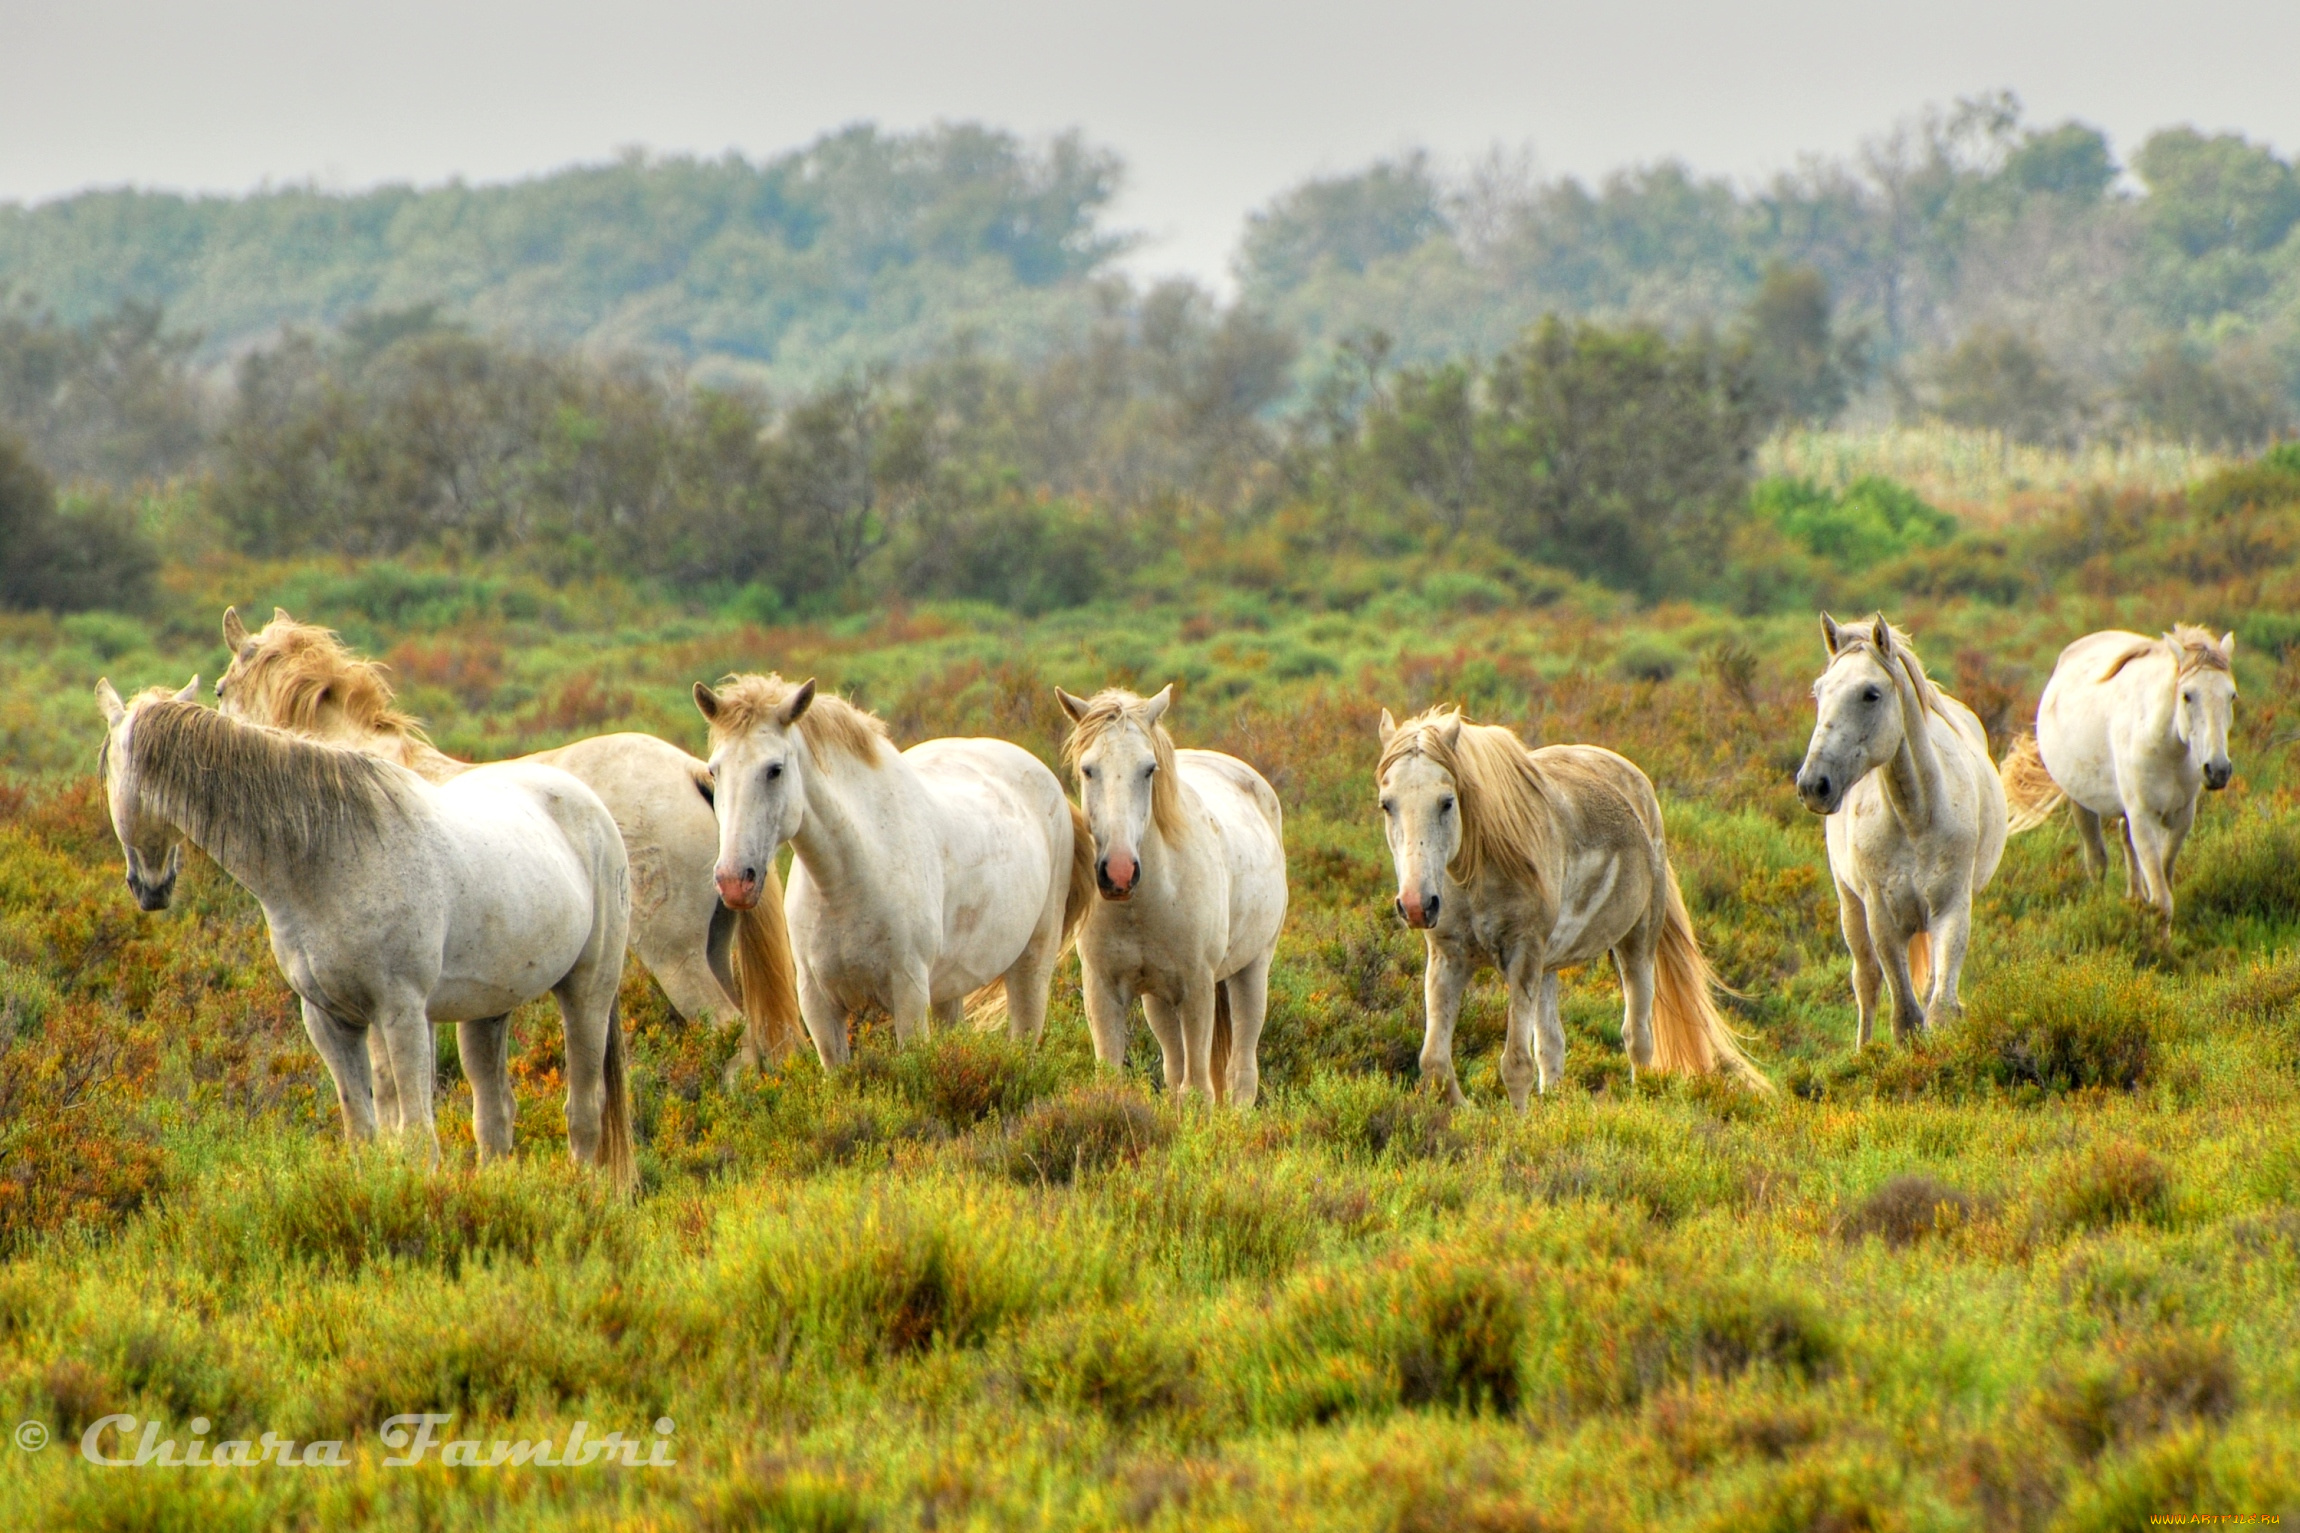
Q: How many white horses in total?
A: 7